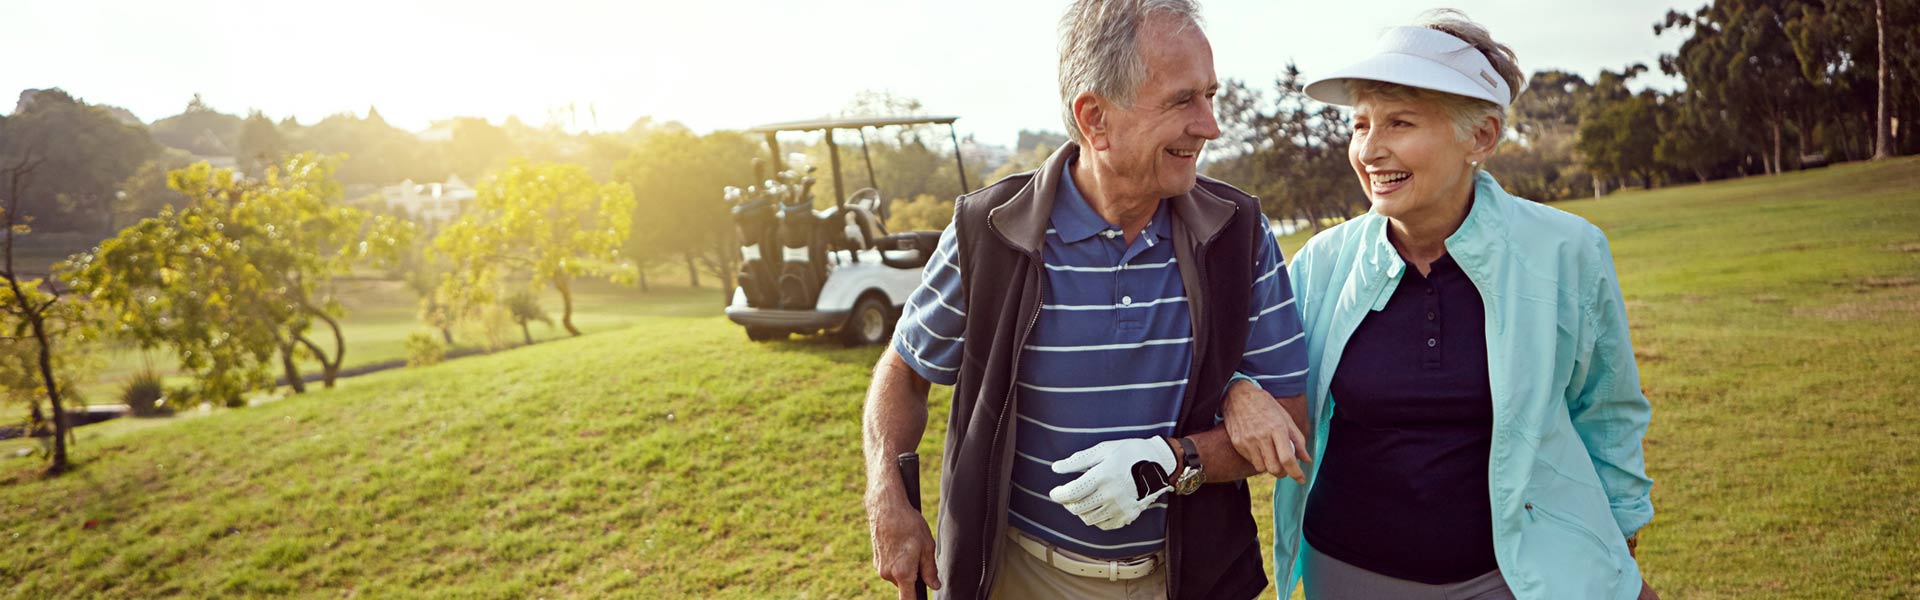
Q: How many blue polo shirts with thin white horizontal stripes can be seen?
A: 1